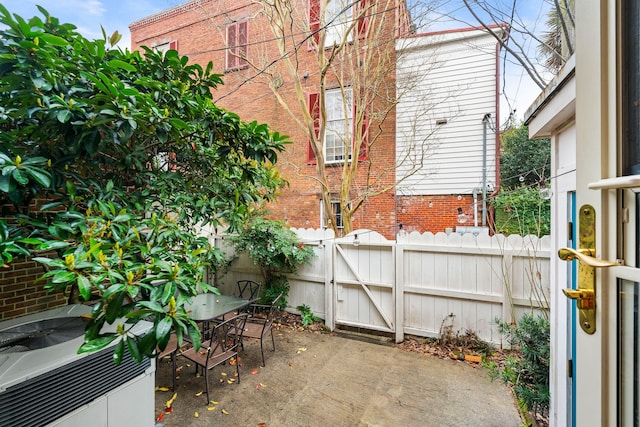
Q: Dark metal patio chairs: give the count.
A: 4